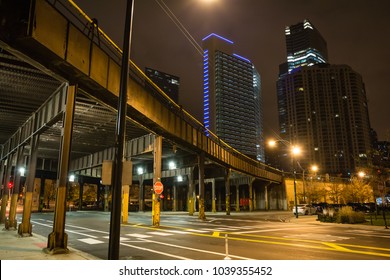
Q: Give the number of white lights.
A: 5